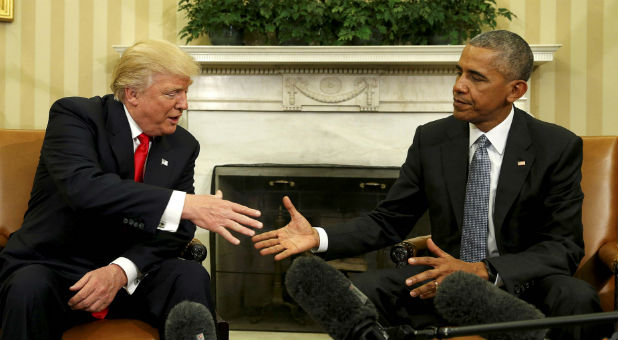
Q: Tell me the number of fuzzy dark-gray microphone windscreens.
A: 3